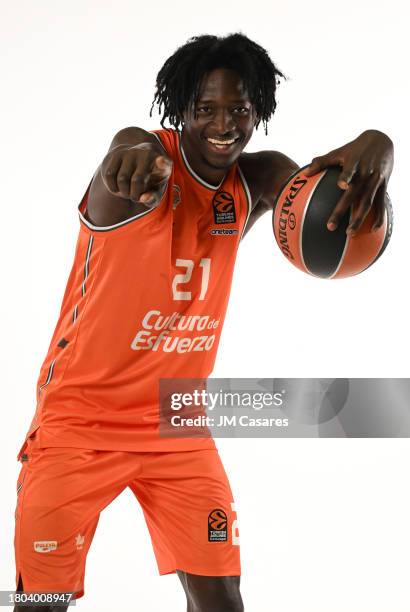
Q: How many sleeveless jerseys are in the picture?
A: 1